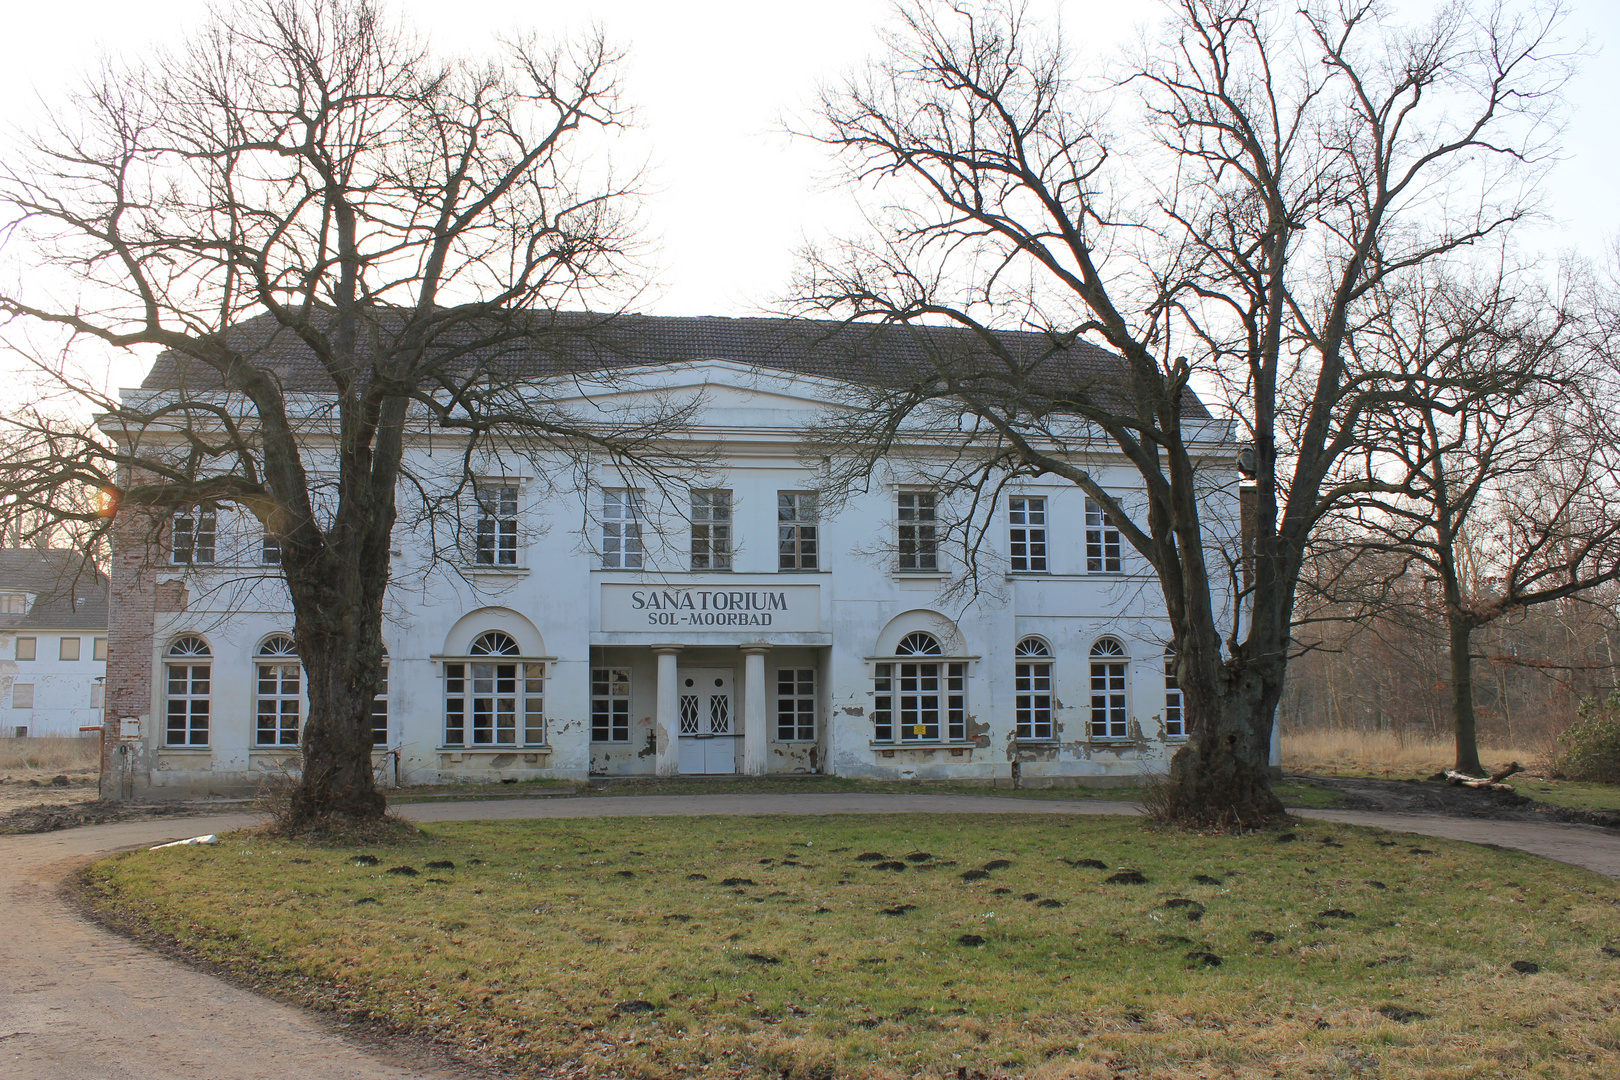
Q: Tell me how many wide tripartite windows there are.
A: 2